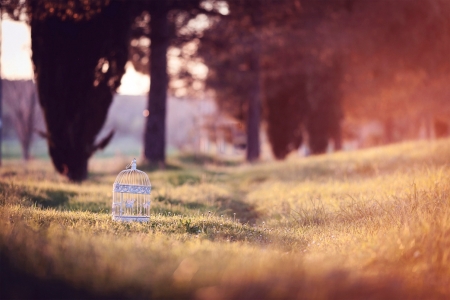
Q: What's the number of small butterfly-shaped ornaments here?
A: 2